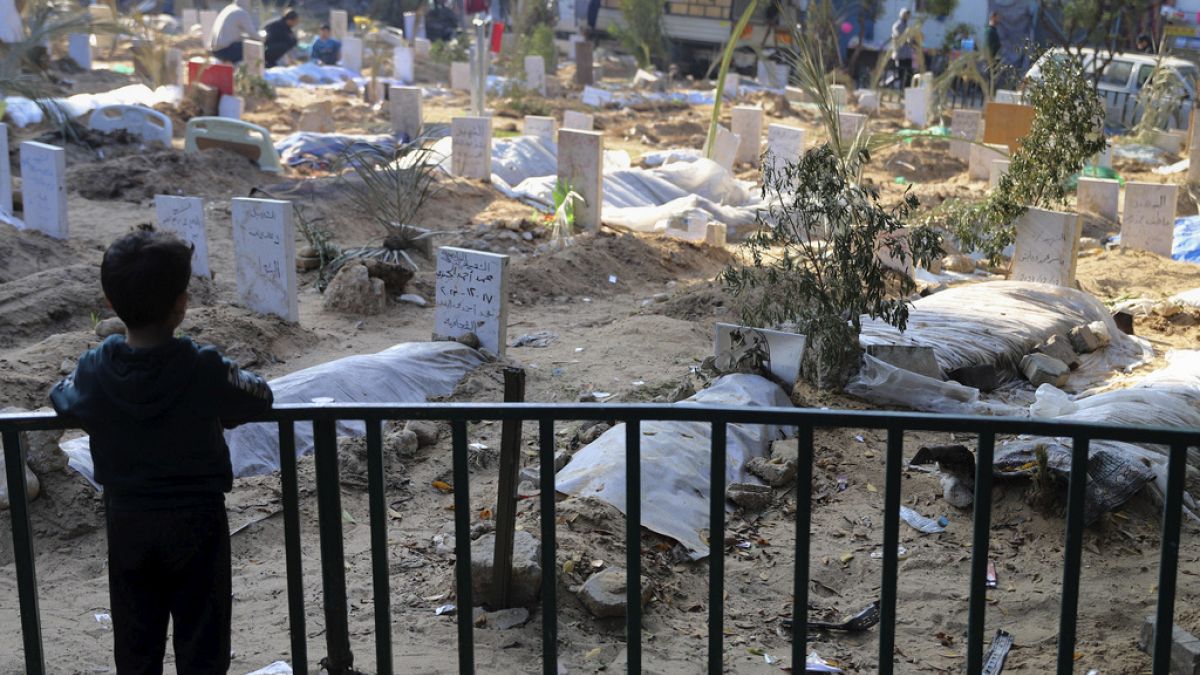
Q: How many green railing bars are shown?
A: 13